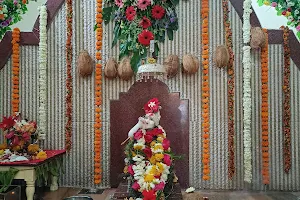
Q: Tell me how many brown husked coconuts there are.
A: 7